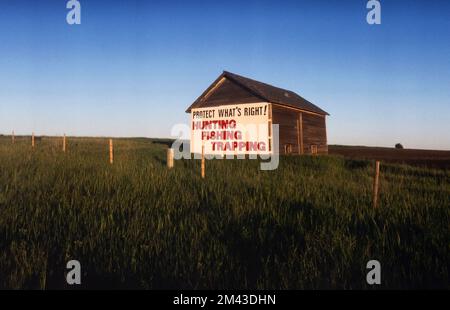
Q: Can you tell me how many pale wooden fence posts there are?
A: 7